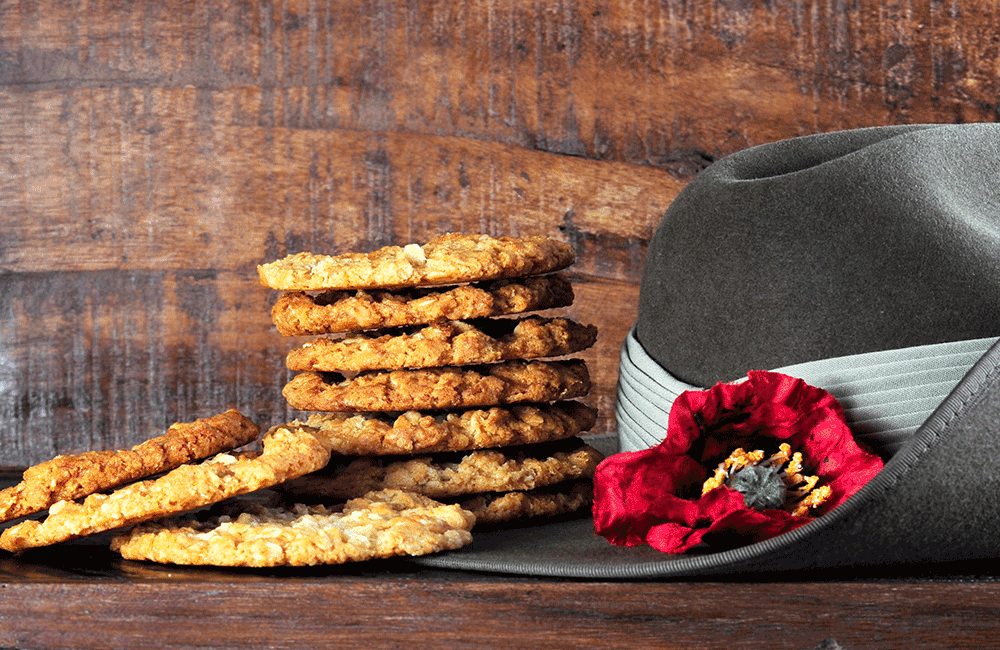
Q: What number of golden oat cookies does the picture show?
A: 10